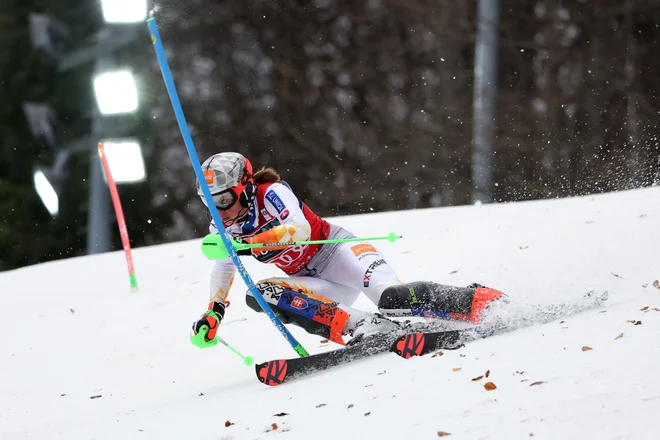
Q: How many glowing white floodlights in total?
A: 4